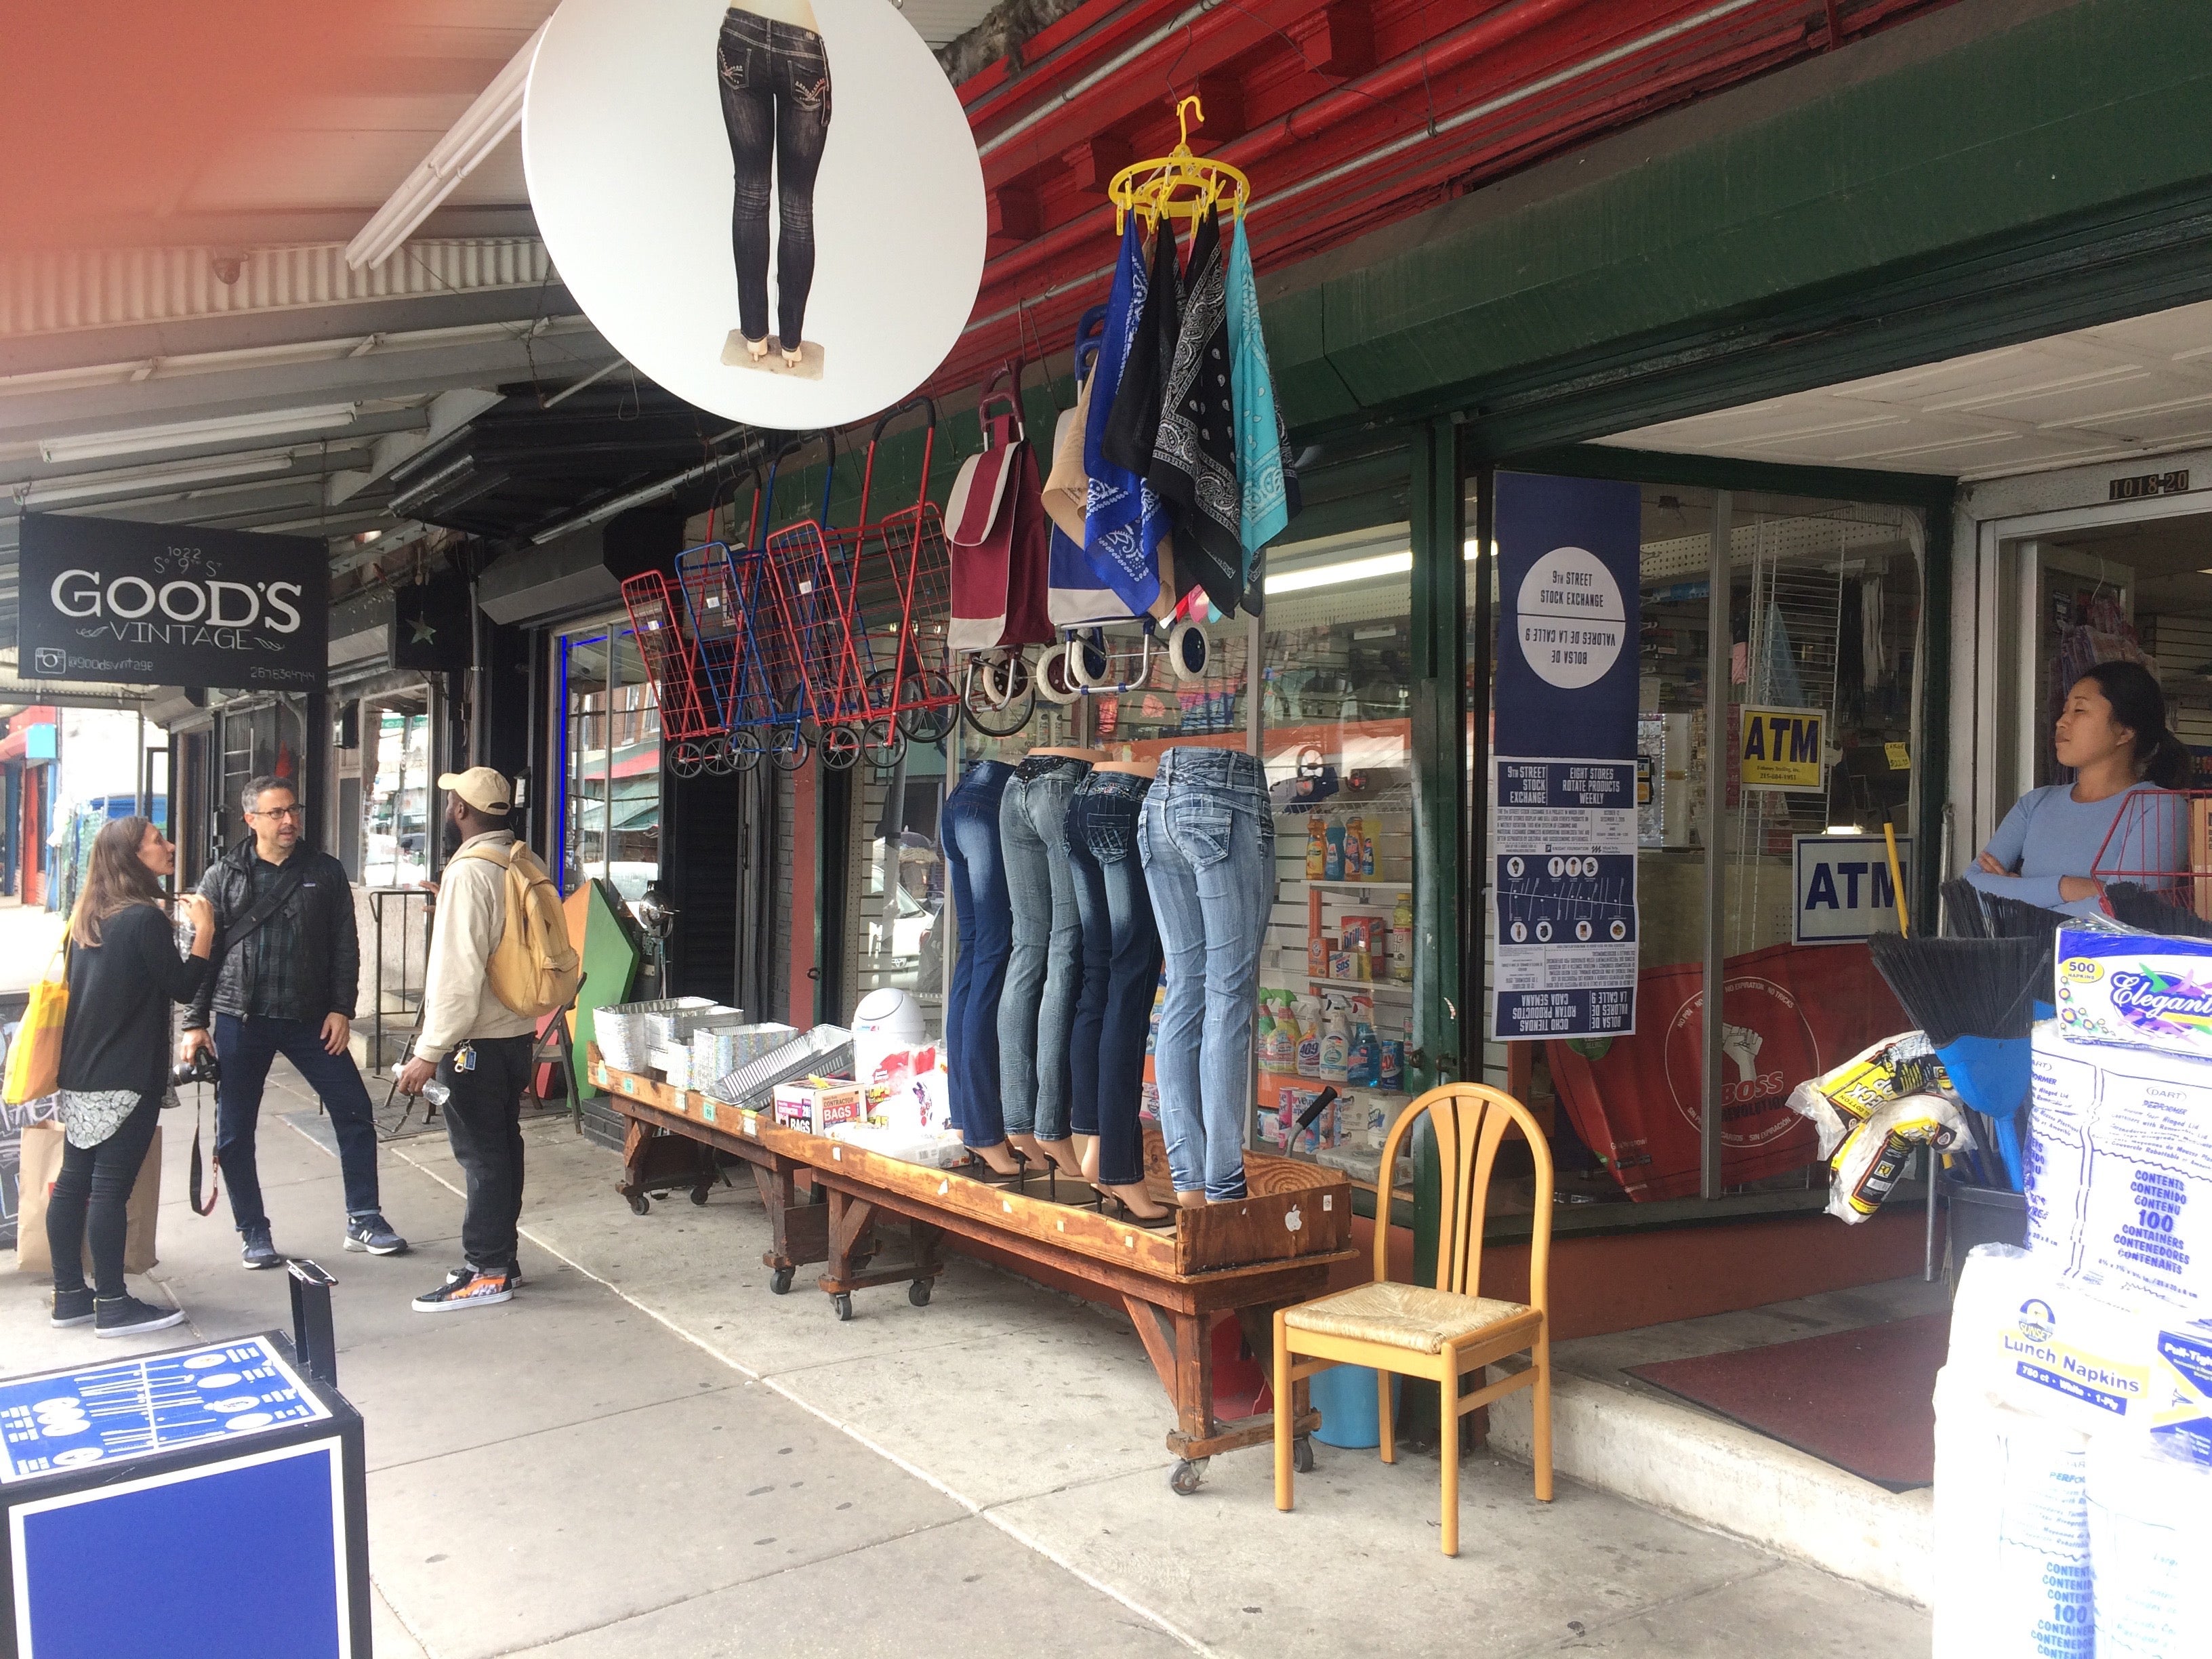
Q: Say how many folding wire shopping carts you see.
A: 3